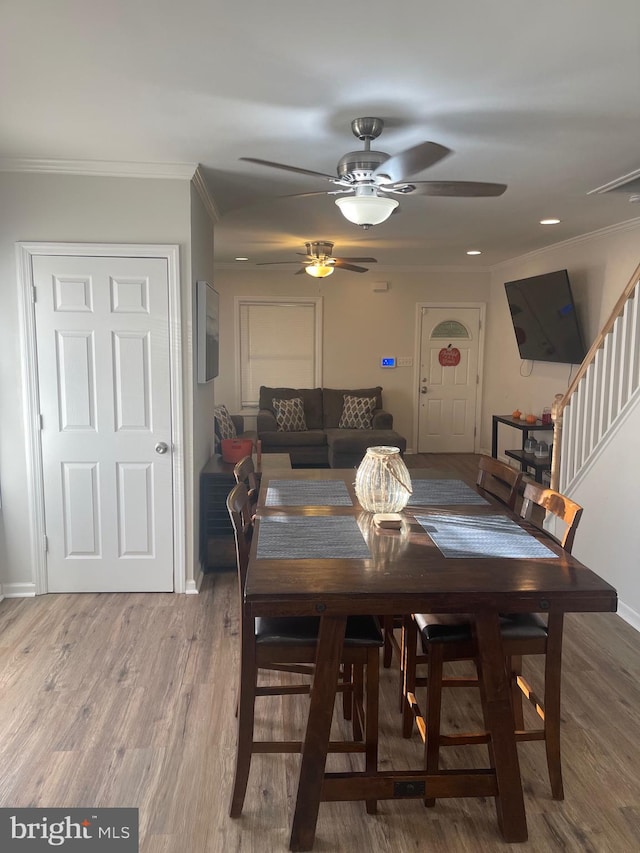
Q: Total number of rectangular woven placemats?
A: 4